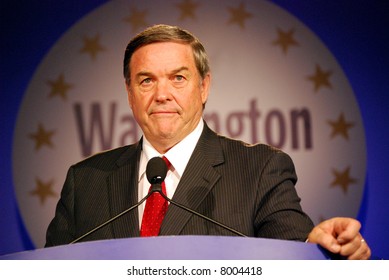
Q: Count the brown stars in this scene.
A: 11